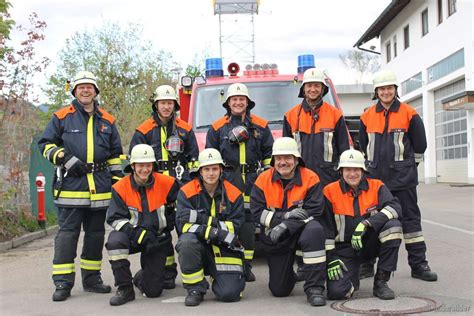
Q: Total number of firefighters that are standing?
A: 5